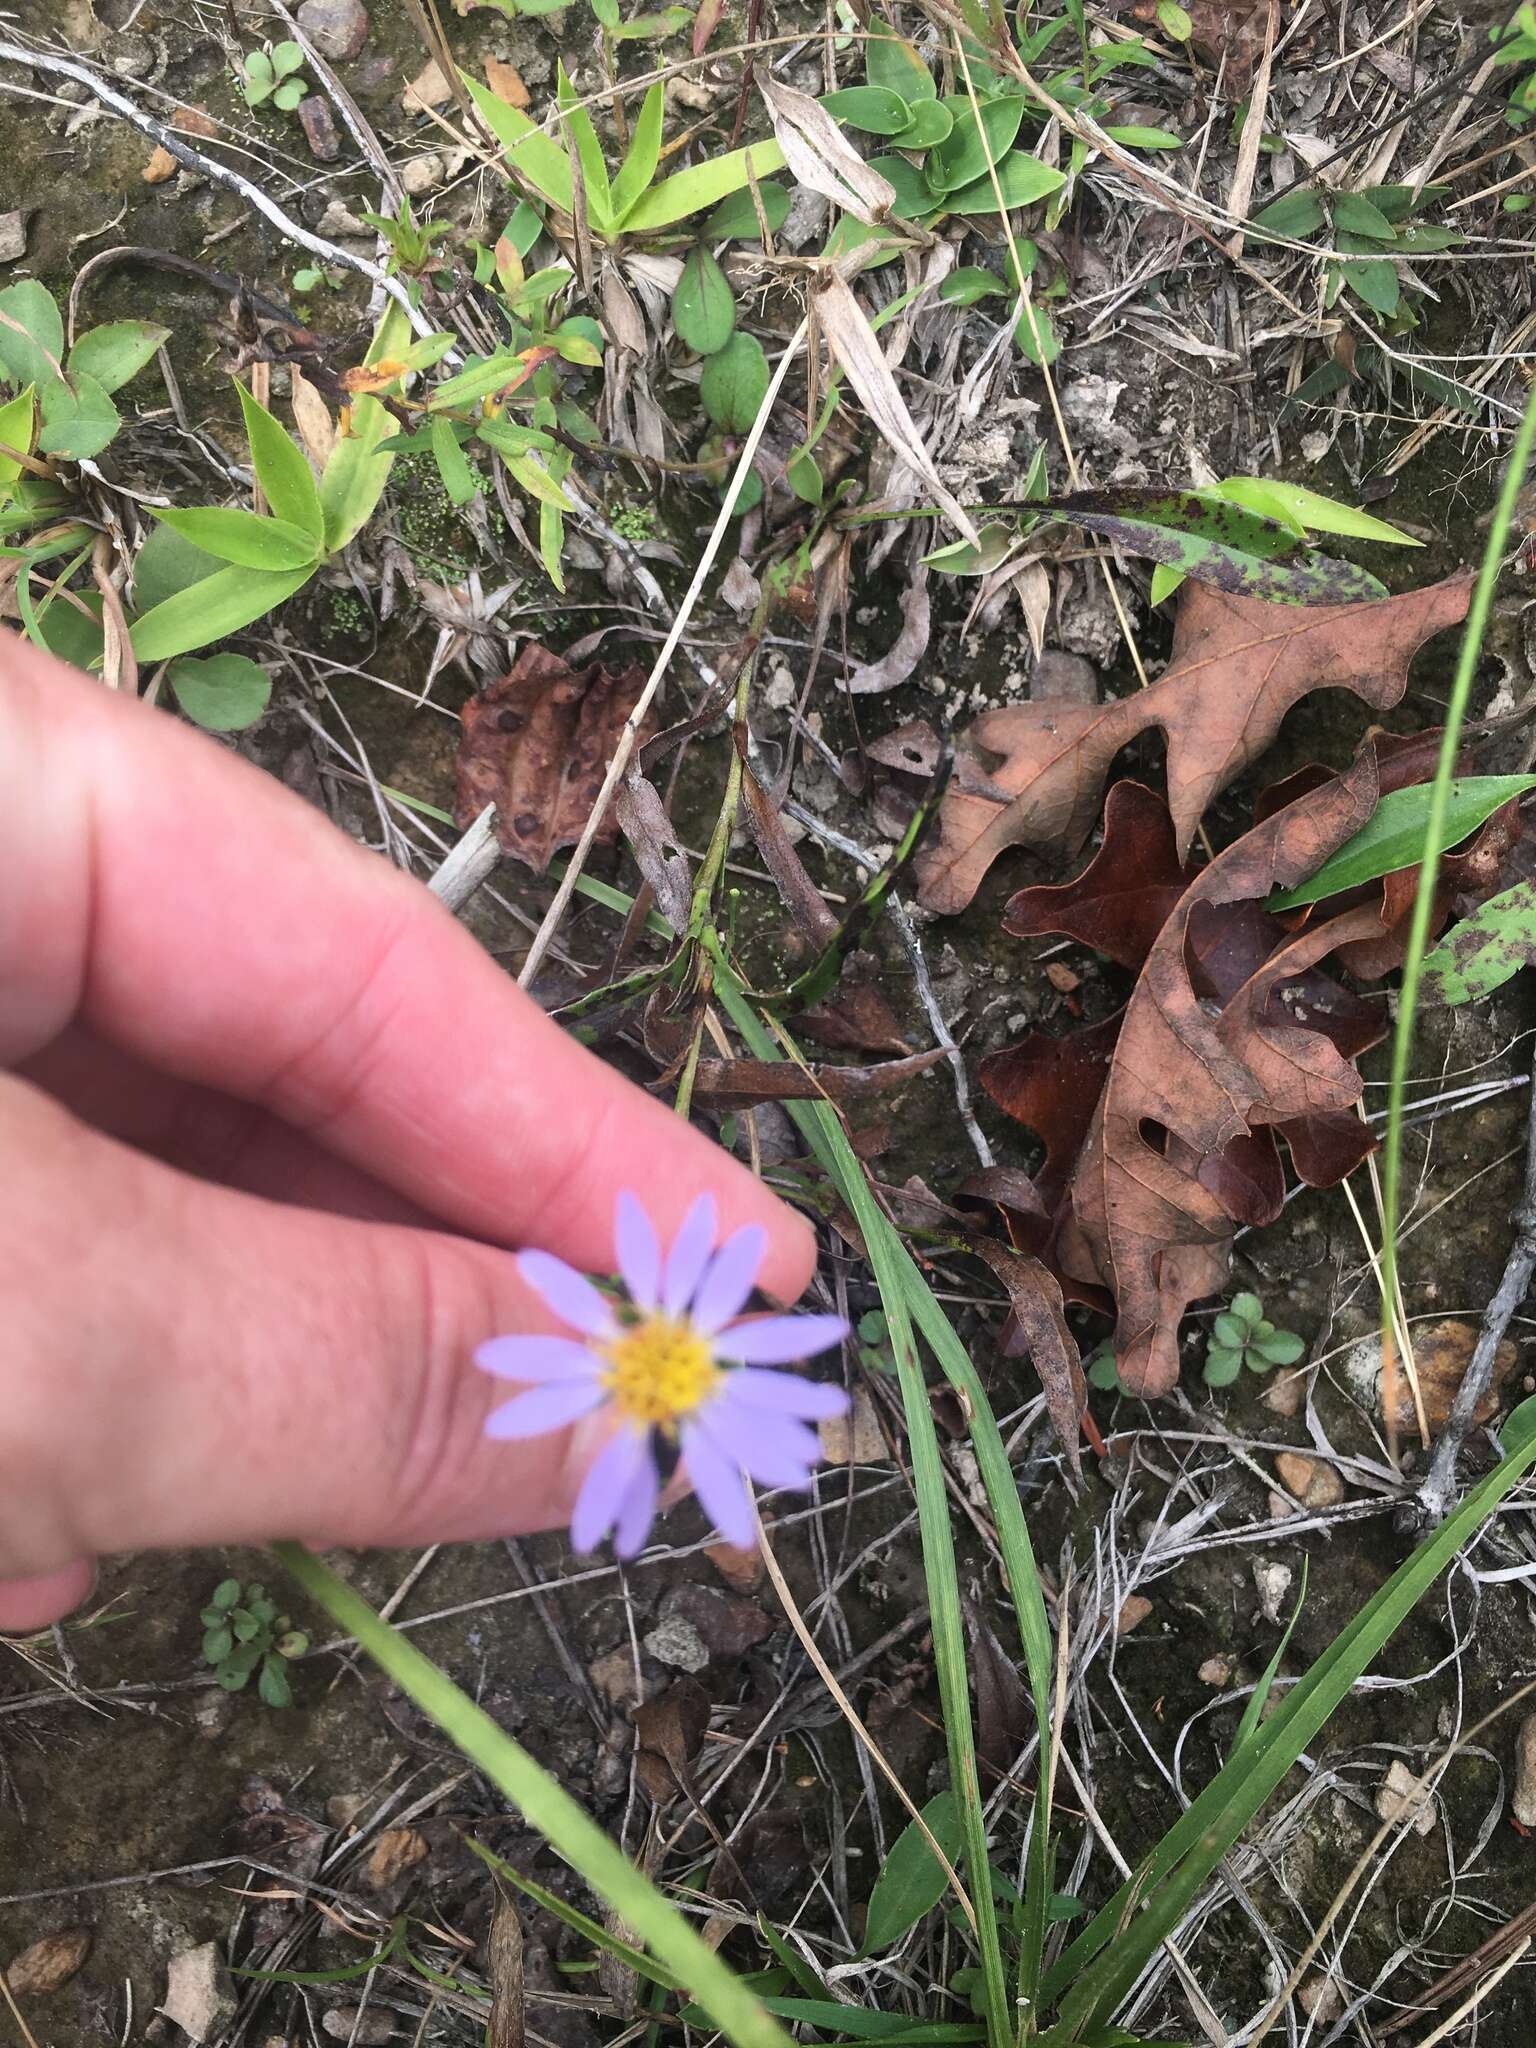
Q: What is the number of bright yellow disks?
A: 1